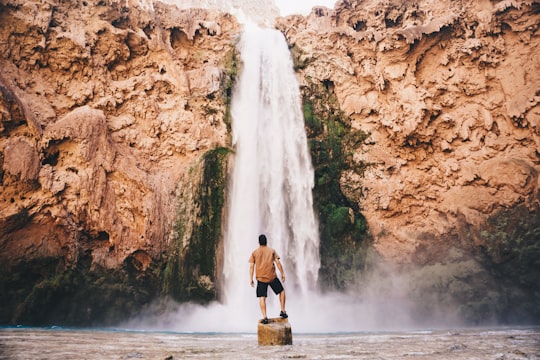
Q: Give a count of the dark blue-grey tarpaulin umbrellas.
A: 0